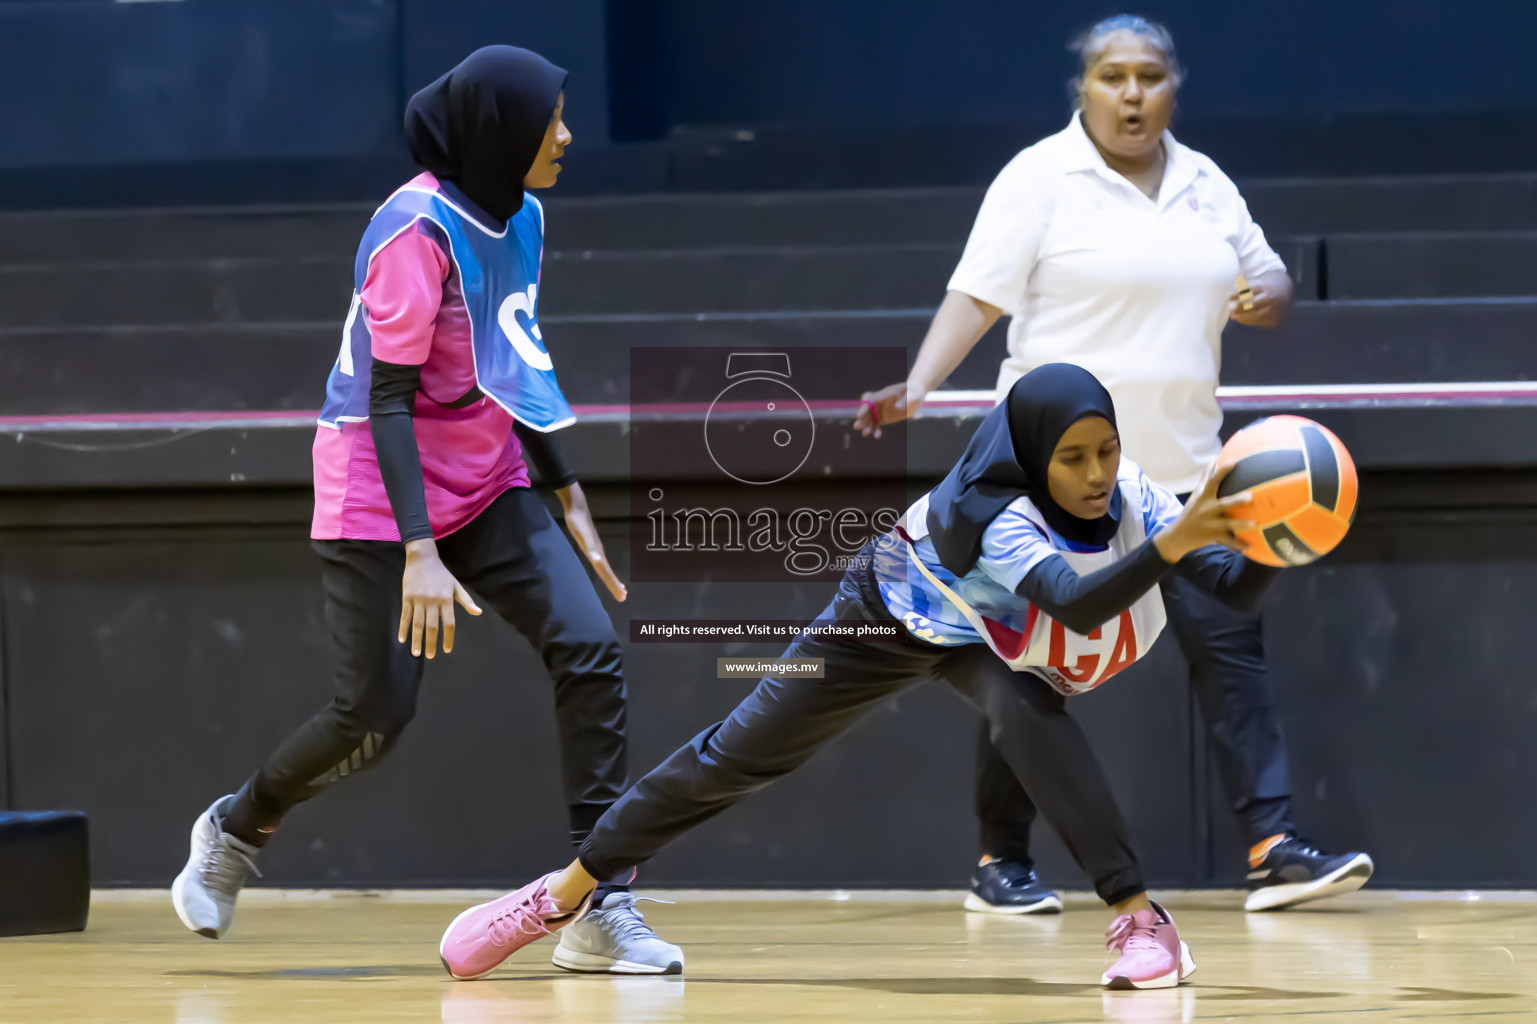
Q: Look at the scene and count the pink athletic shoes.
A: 2